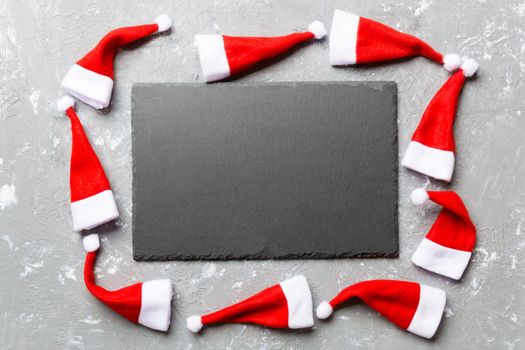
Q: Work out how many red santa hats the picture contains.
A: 9